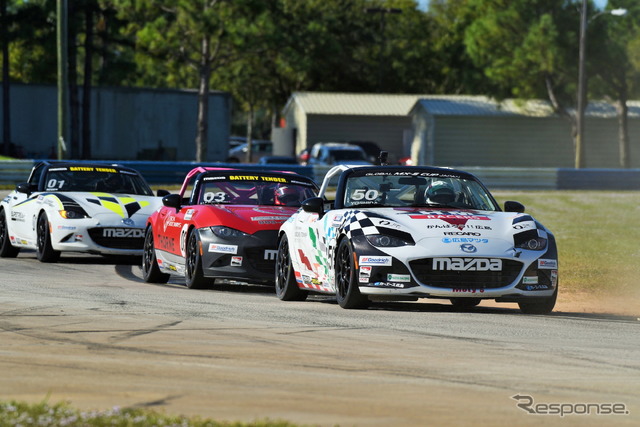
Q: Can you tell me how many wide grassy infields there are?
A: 1